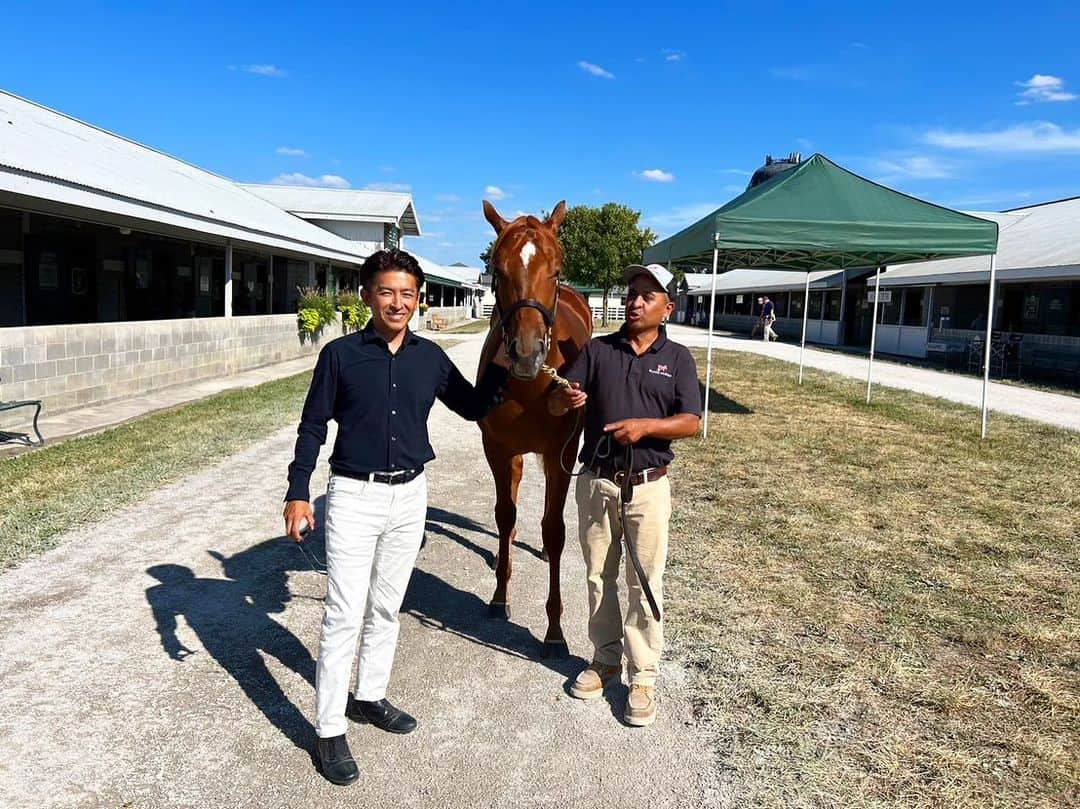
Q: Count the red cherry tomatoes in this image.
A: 0